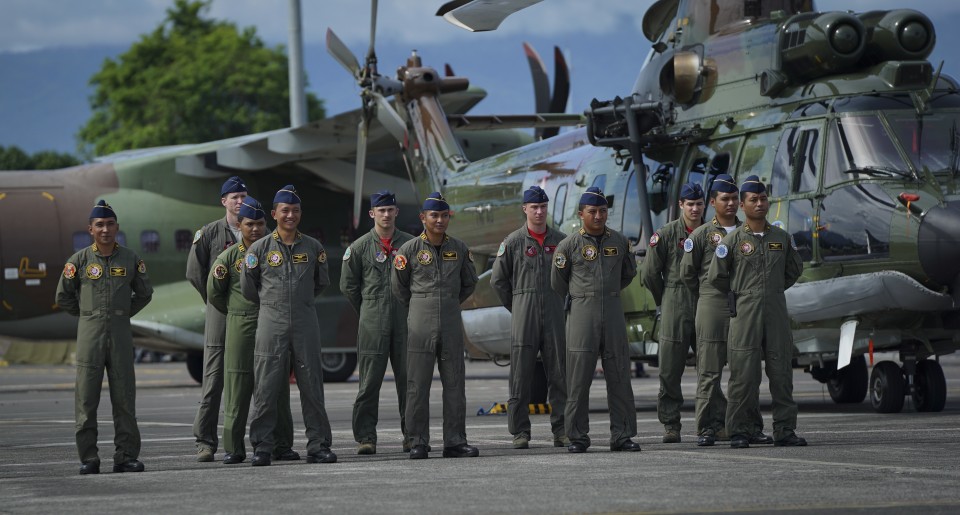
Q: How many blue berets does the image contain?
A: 11